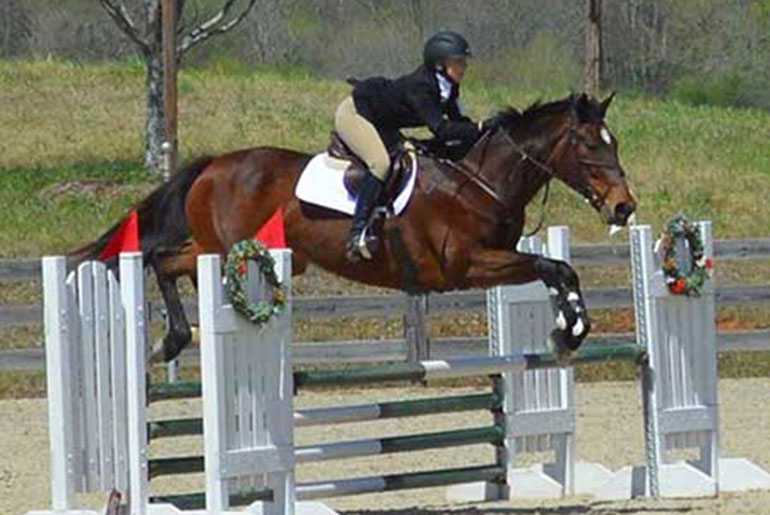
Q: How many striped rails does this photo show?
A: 4